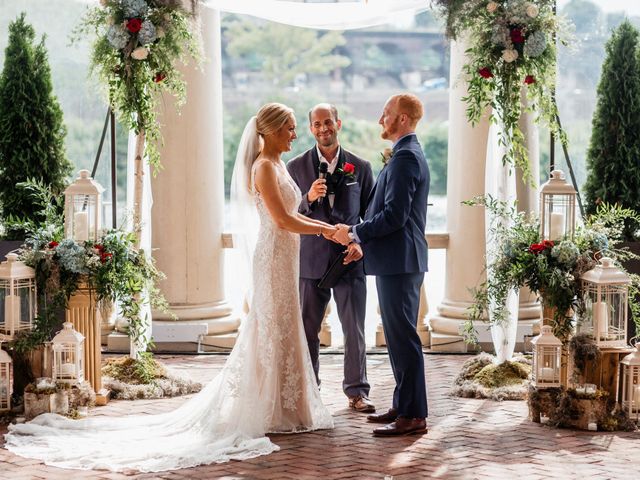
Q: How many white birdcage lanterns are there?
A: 8